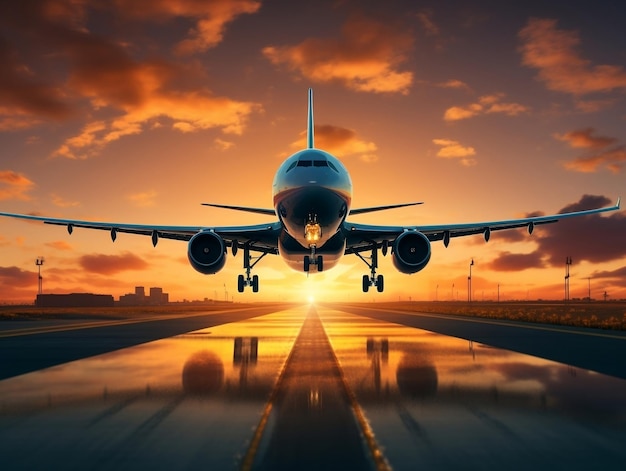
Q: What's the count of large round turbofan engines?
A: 2